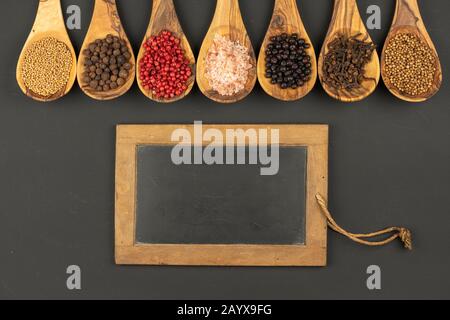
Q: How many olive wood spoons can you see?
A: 7